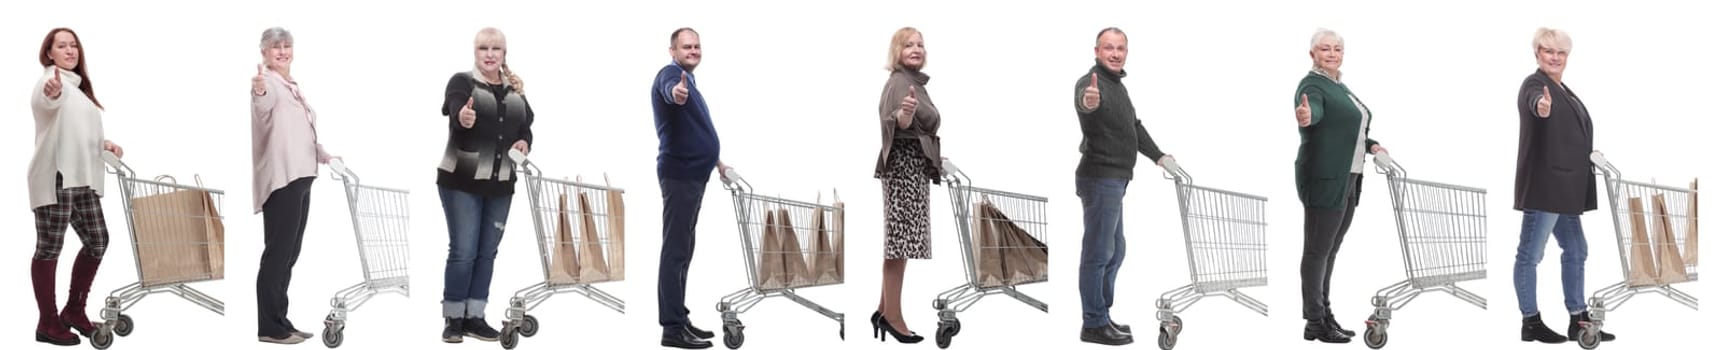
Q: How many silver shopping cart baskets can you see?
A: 8